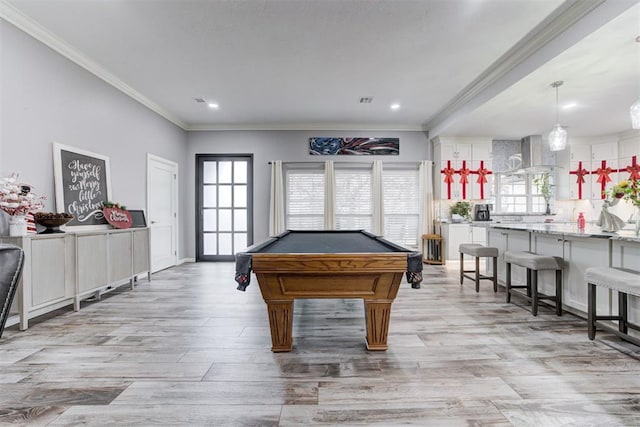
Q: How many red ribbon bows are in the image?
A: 6